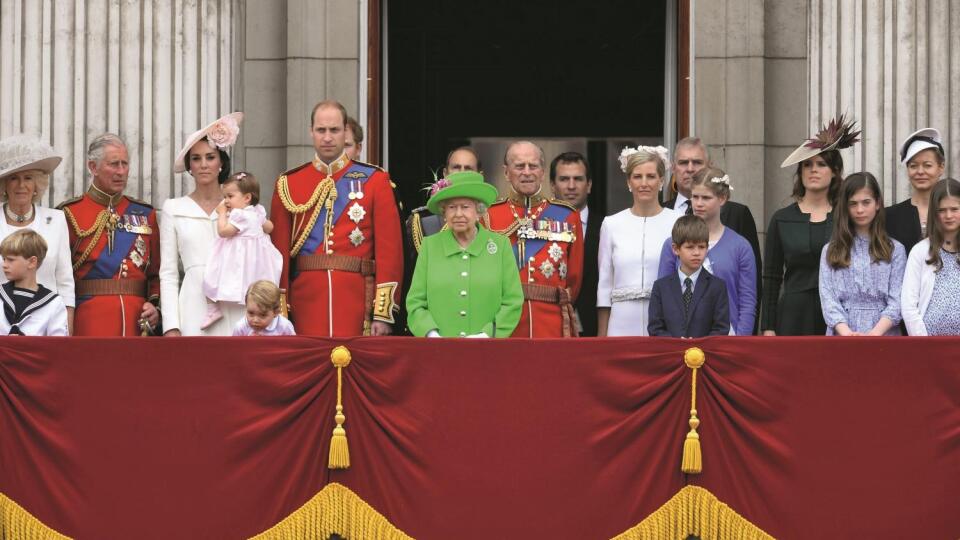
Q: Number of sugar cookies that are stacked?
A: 0